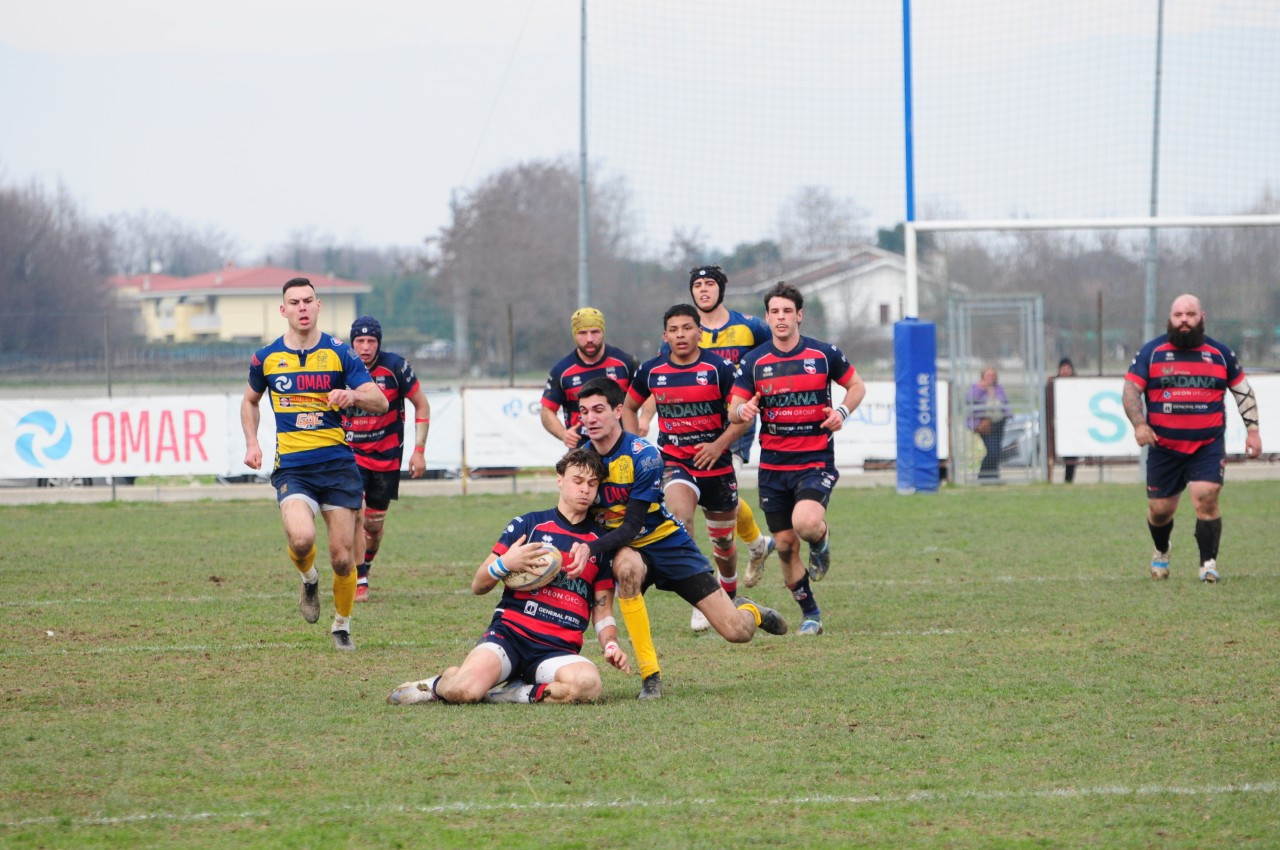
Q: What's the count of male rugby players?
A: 9